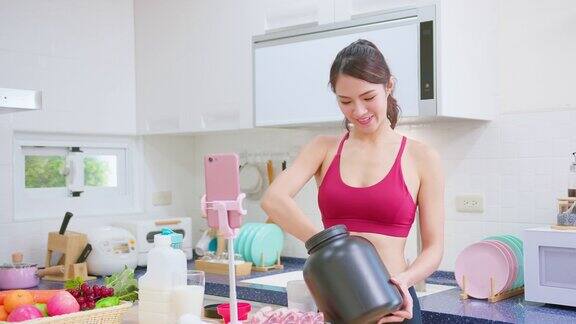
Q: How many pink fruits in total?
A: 2